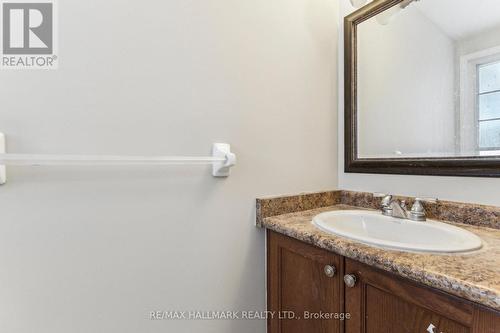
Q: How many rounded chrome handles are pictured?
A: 2